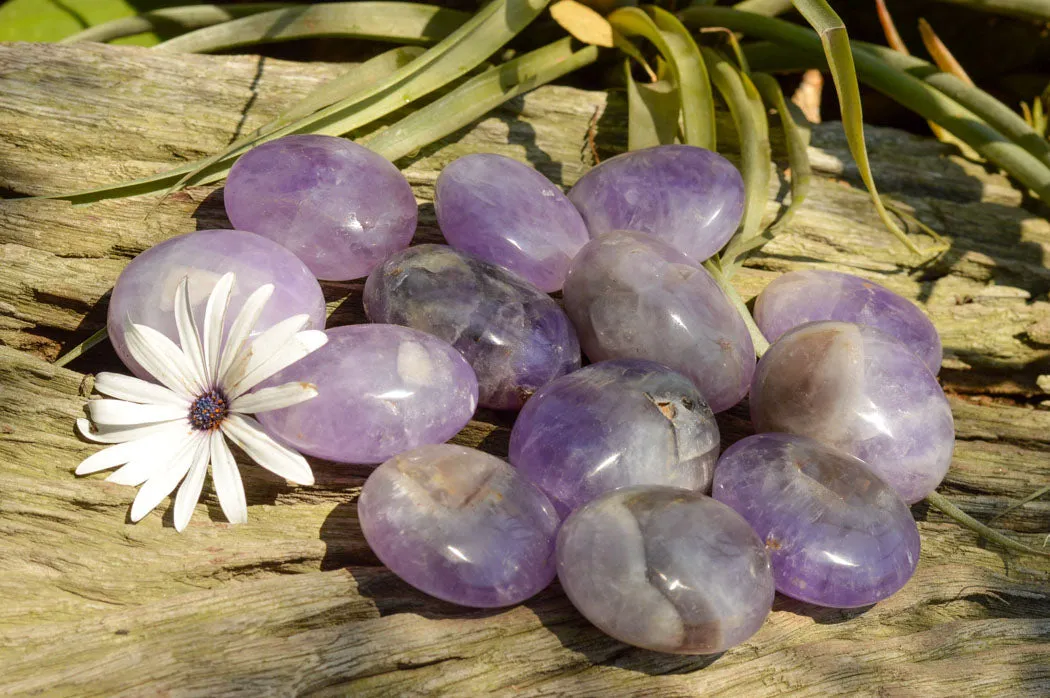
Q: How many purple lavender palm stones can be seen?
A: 13